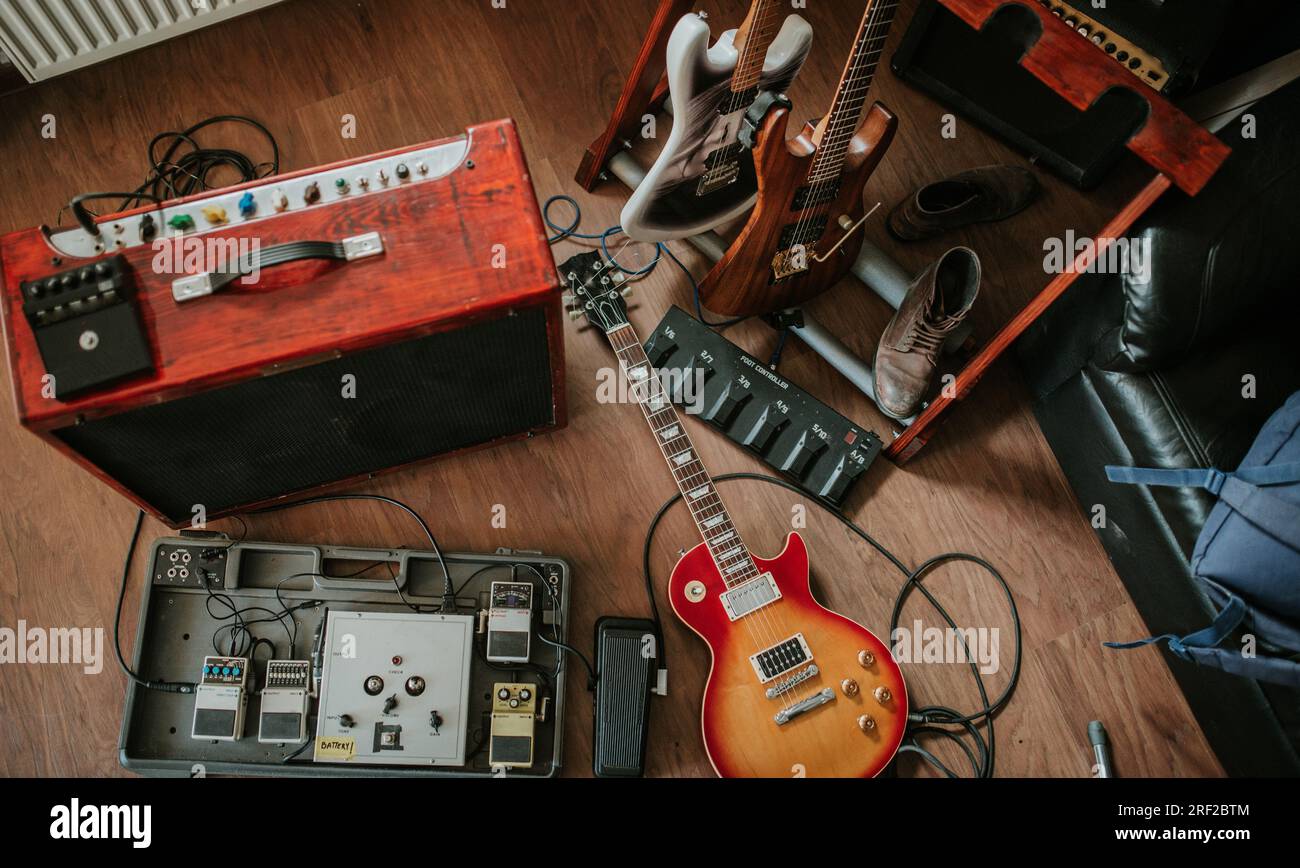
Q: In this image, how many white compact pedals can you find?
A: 3